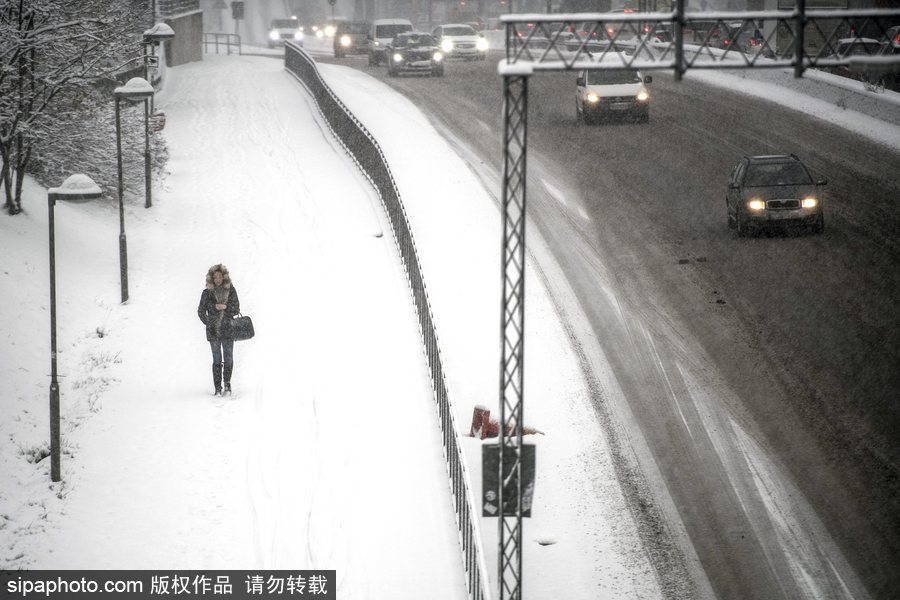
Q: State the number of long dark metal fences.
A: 1